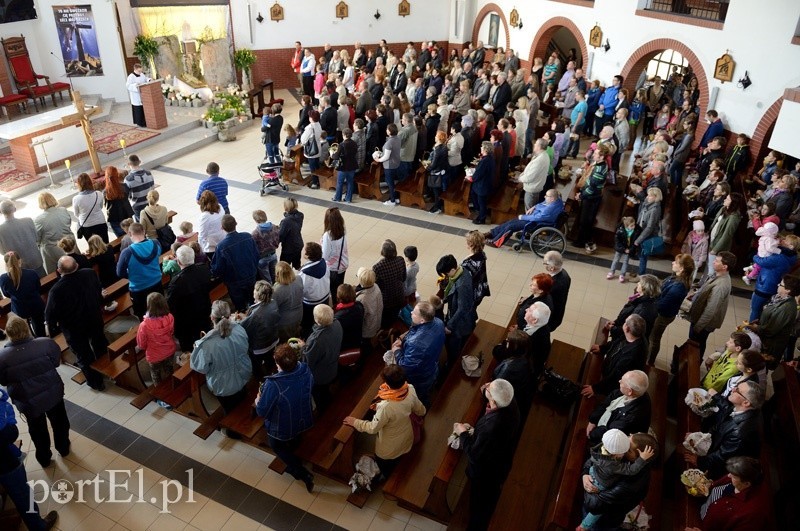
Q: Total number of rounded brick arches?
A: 4